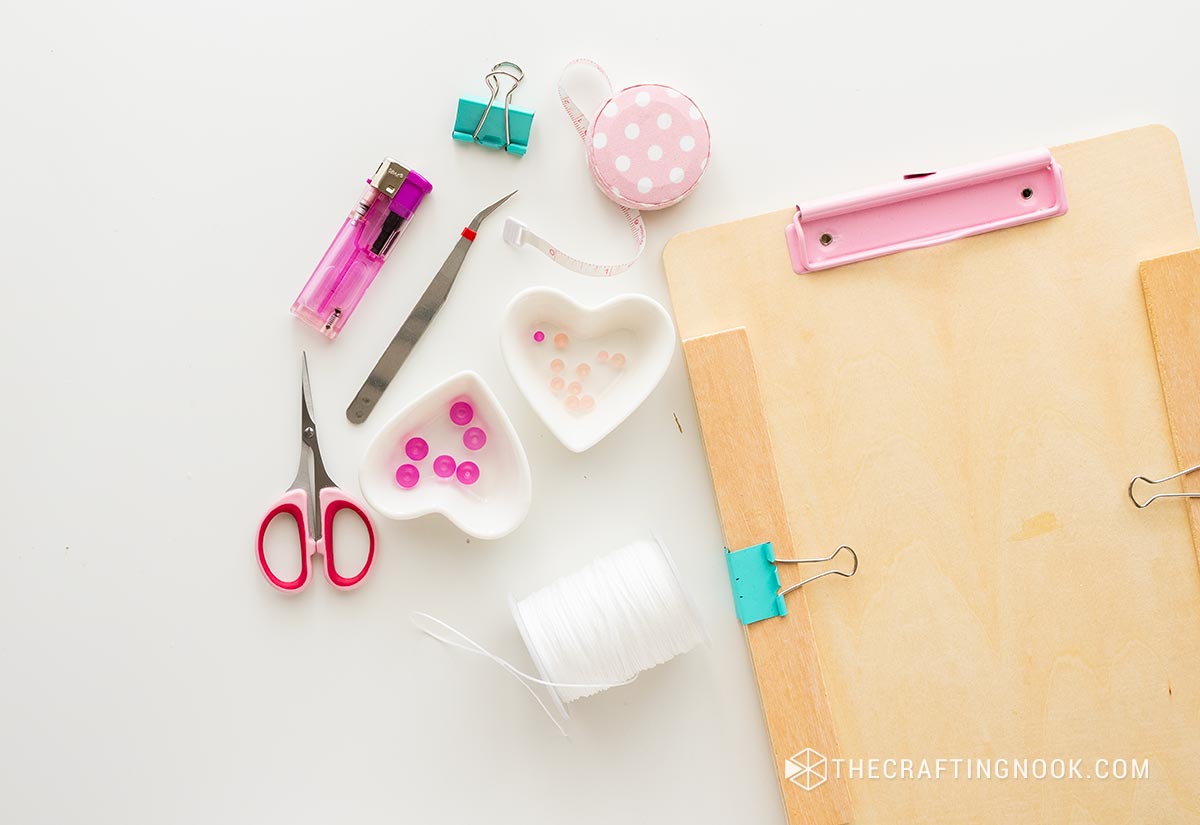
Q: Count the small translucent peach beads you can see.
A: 9